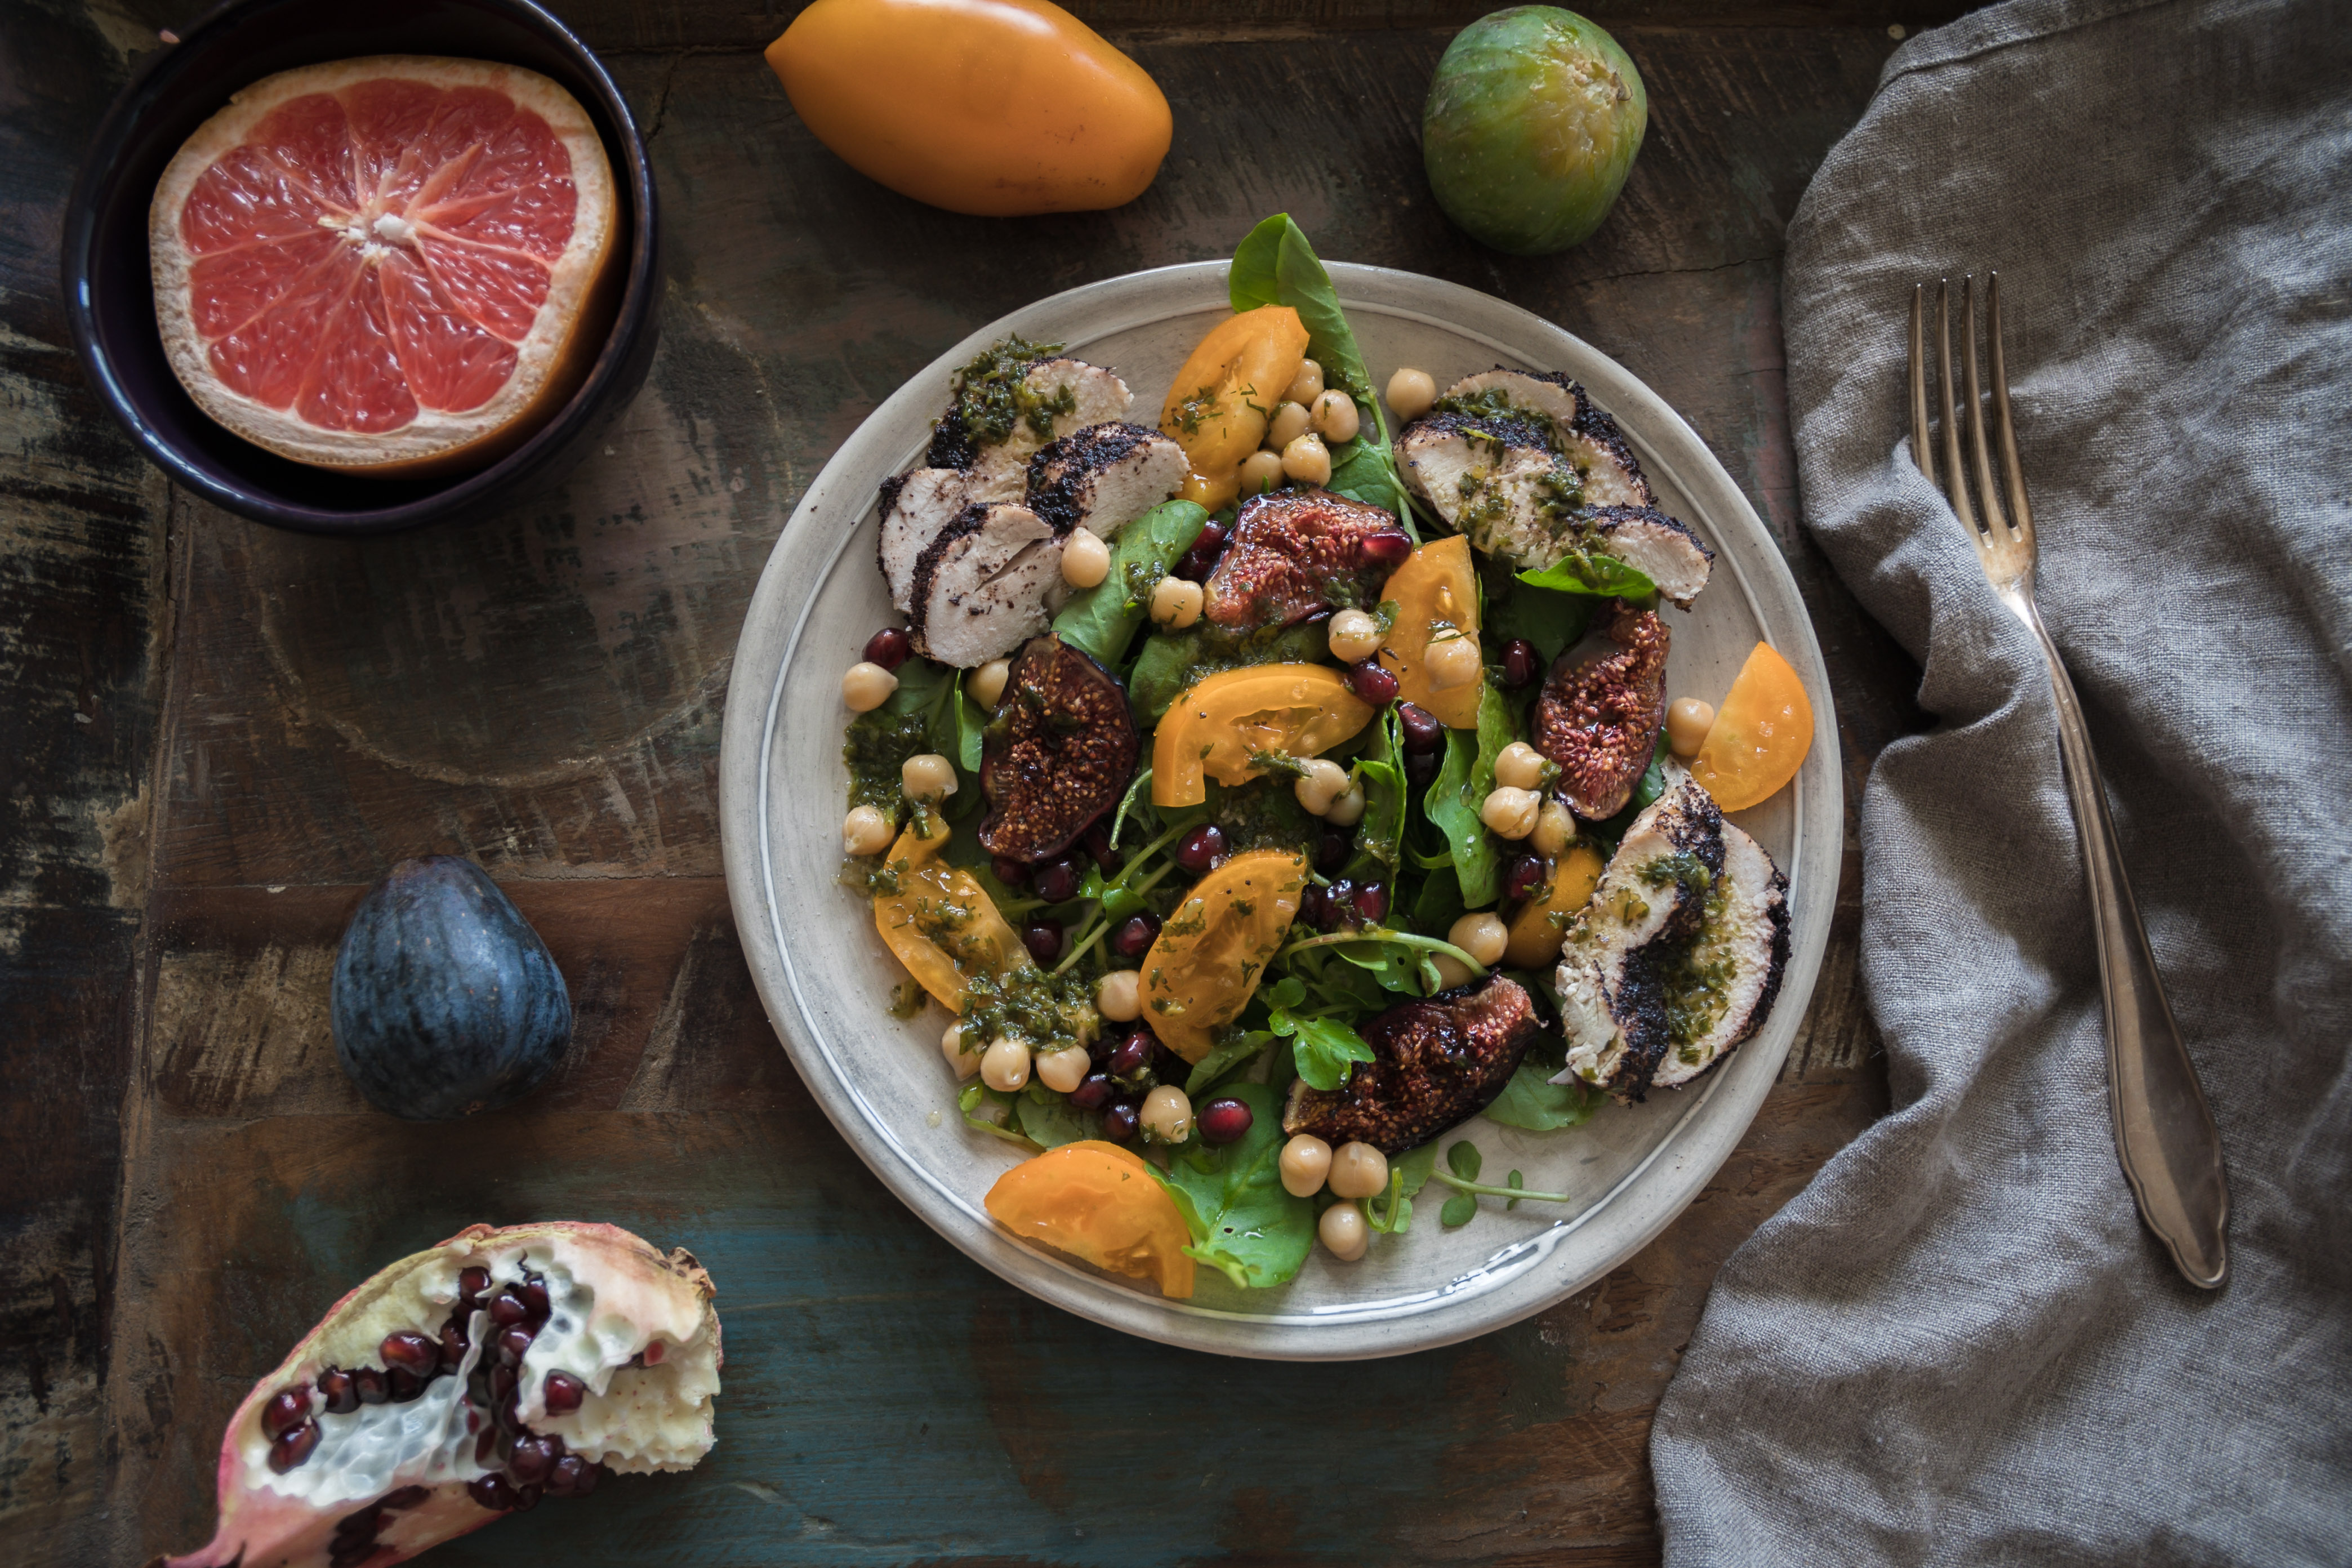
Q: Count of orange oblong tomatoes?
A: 1